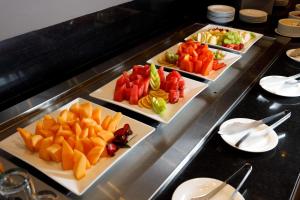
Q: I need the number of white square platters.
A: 4